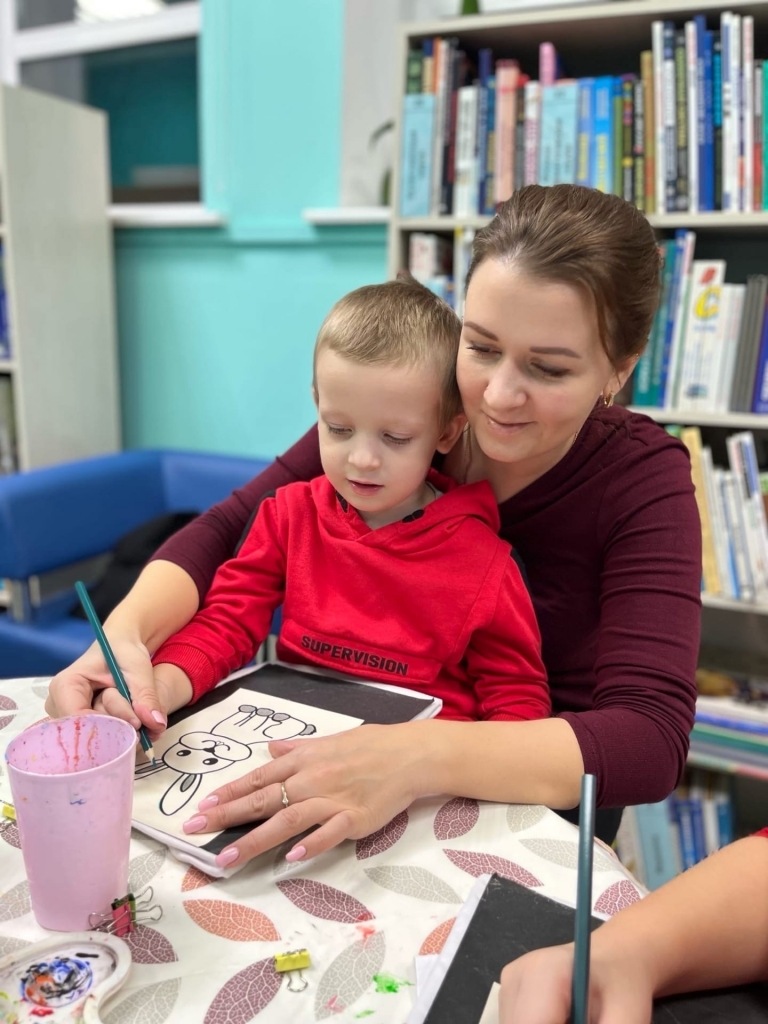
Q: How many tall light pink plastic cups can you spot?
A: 1